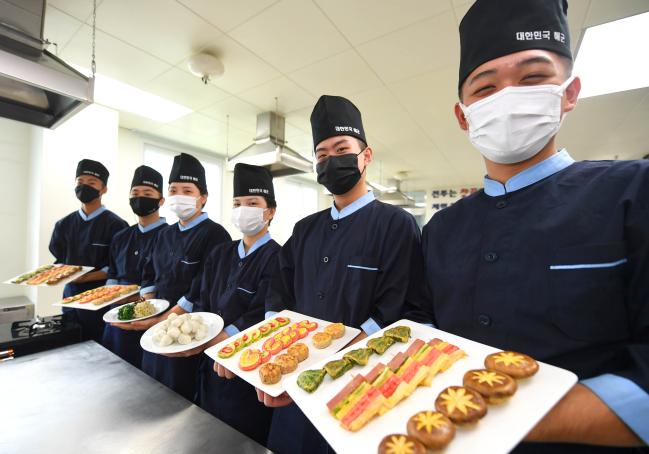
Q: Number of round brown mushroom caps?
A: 5